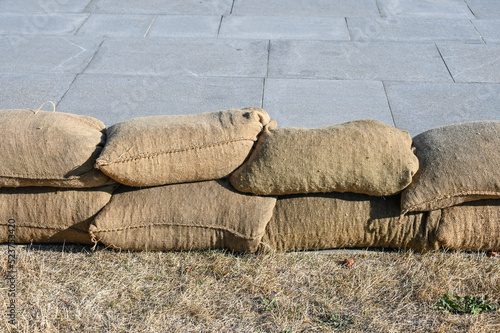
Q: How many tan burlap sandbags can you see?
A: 8